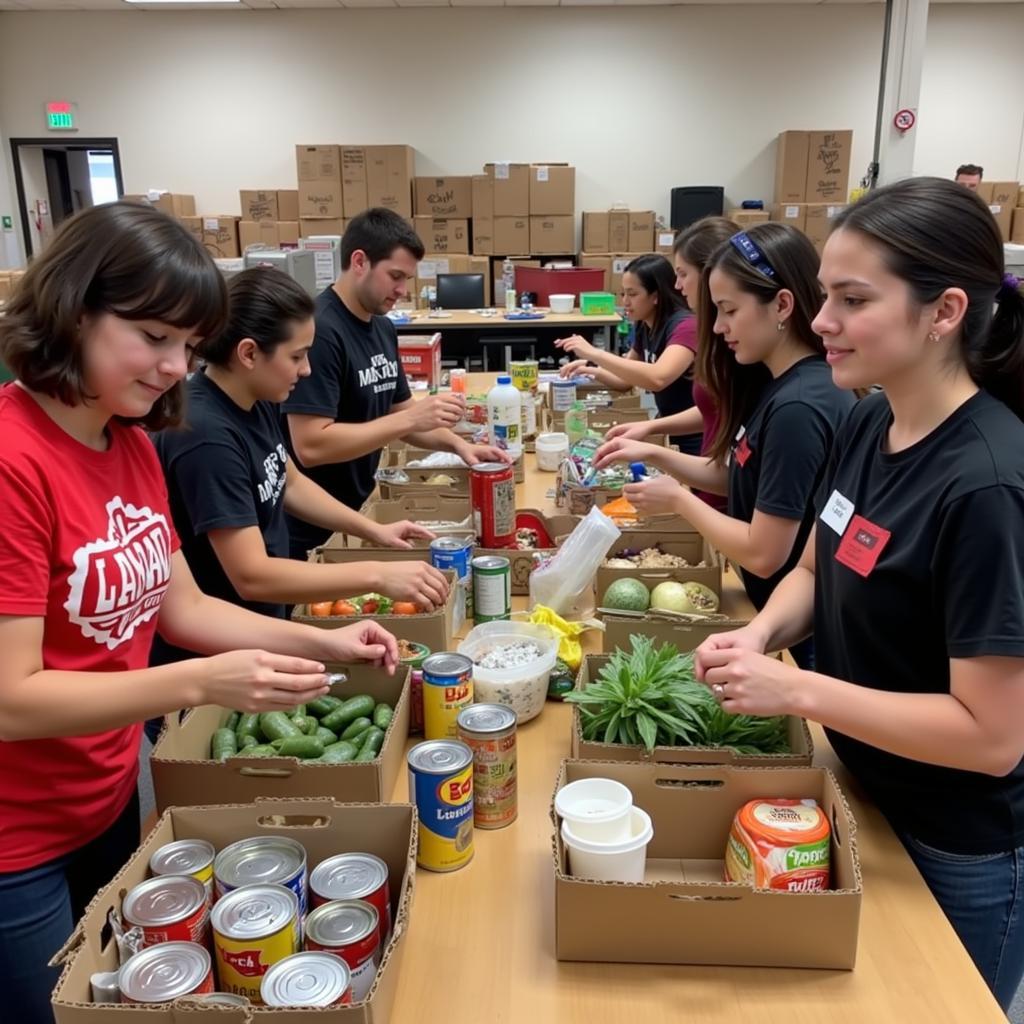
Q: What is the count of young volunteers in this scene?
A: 7